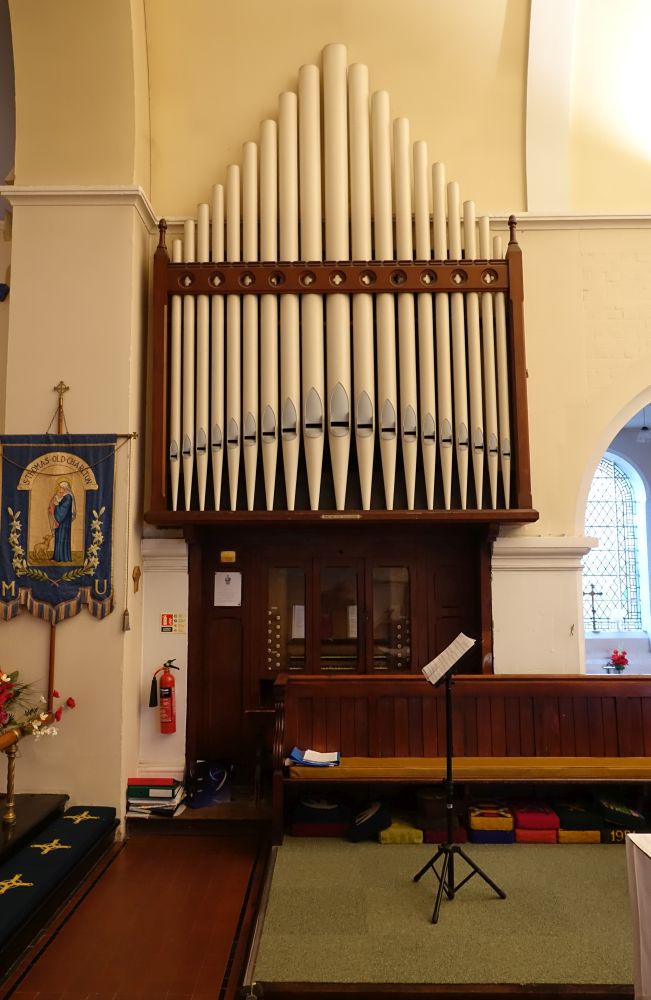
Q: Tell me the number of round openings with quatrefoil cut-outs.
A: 11